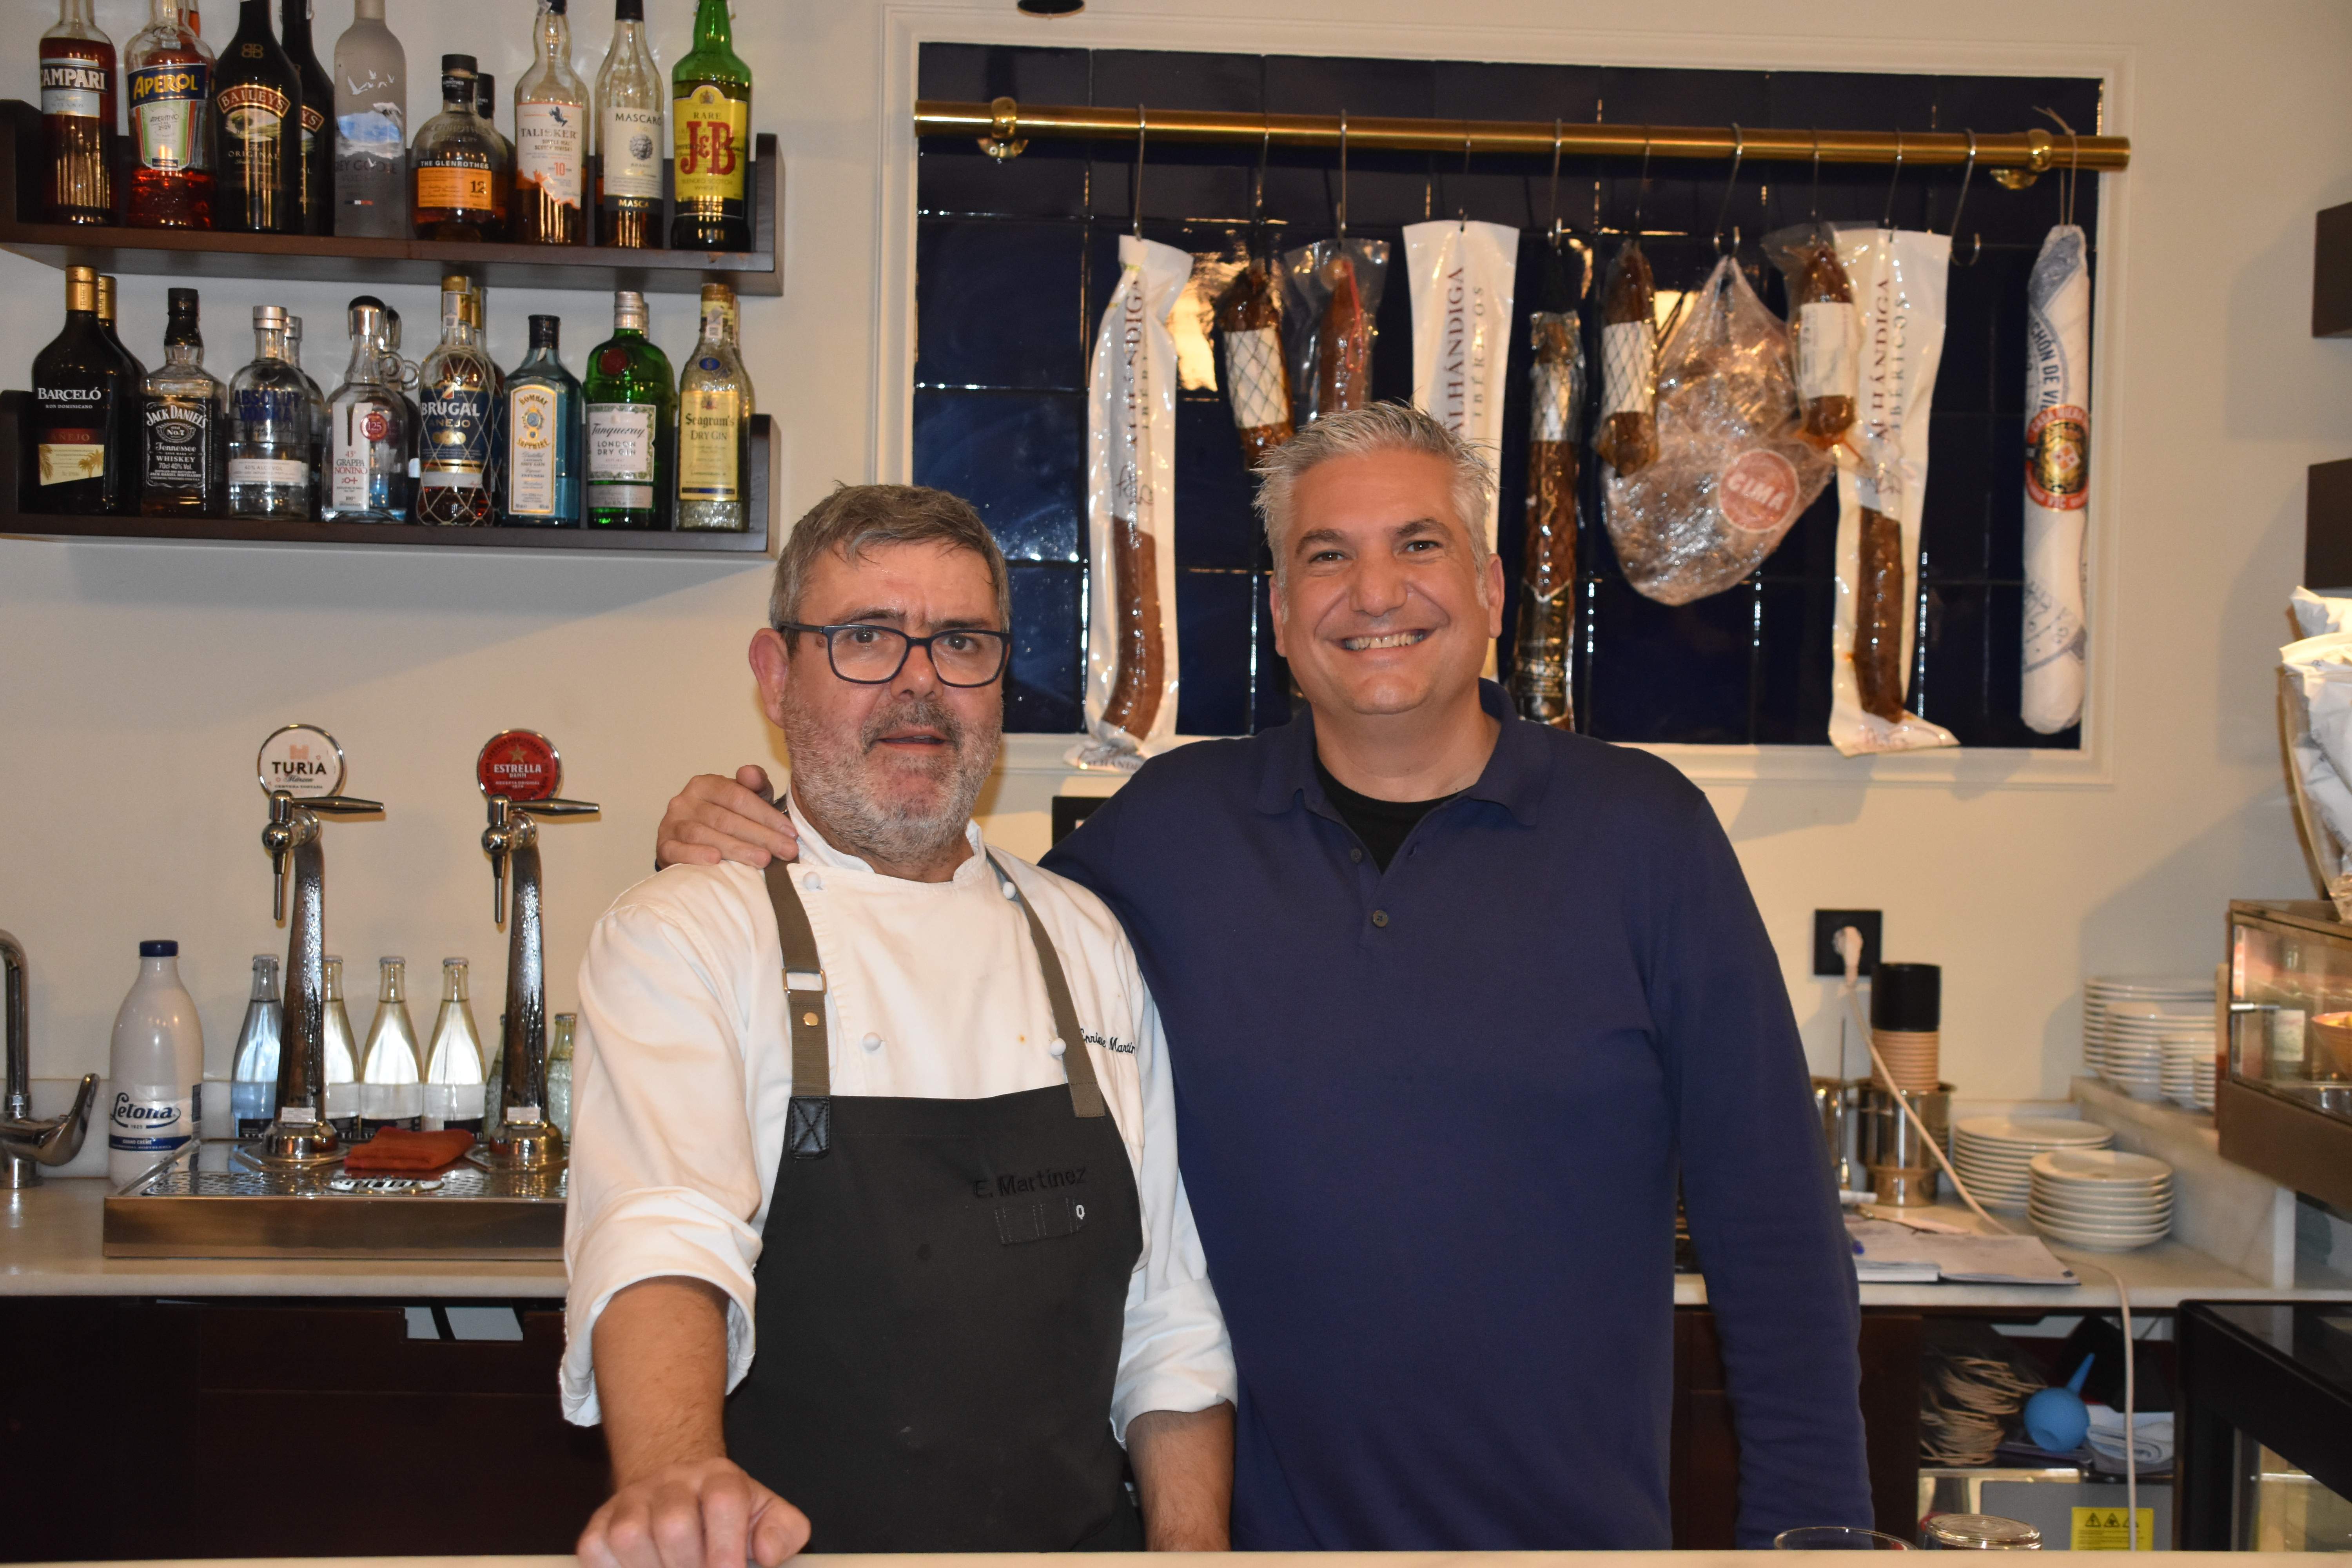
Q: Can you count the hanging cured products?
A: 10